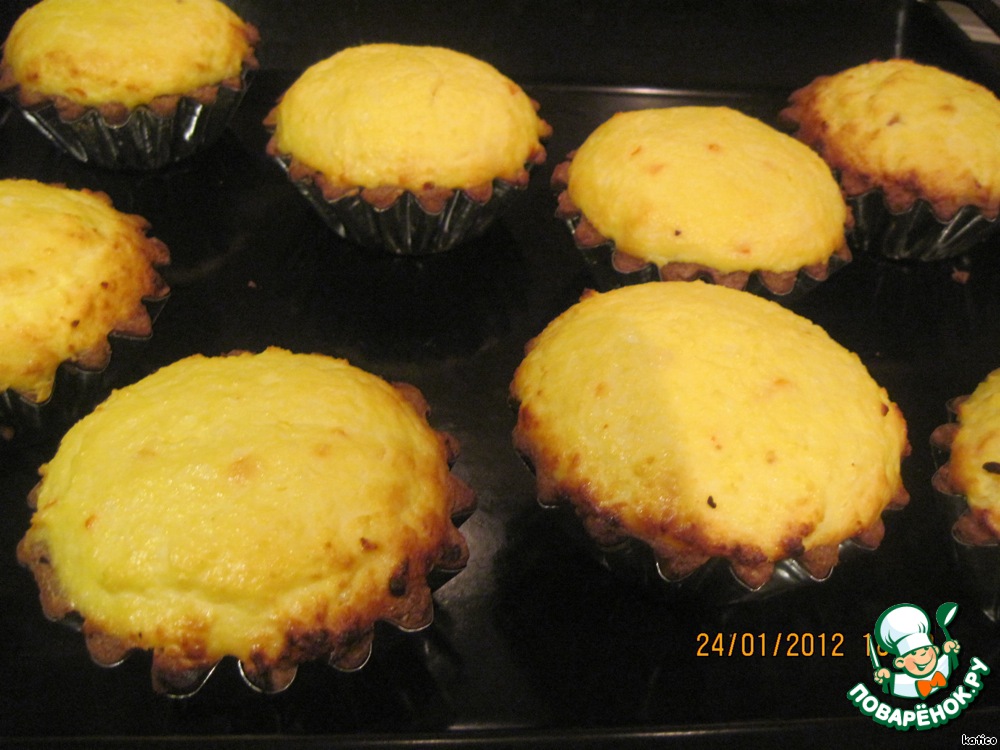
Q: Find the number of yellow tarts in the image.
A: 8